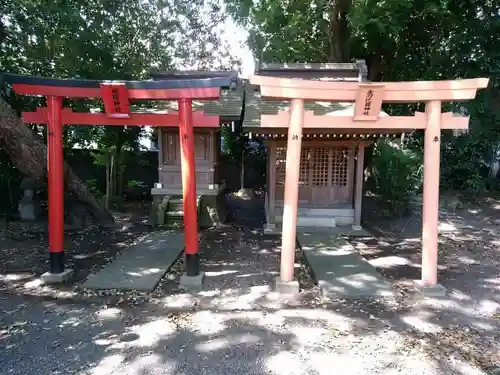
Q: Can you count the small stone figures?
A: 1